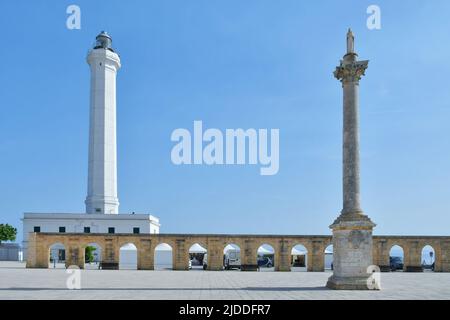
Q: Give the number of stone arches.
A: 11